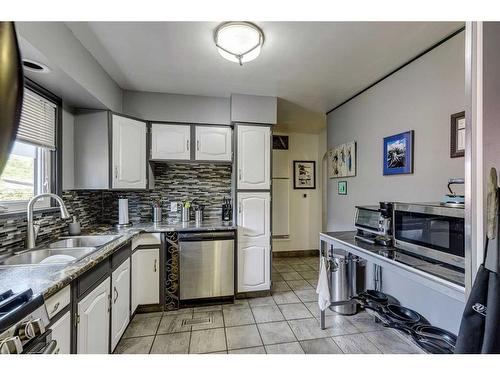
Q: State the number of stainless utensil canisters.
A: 3